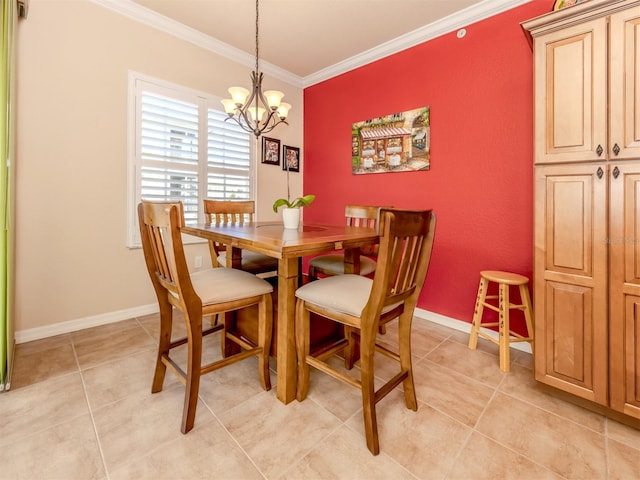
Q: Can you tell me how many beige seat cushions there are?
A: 4